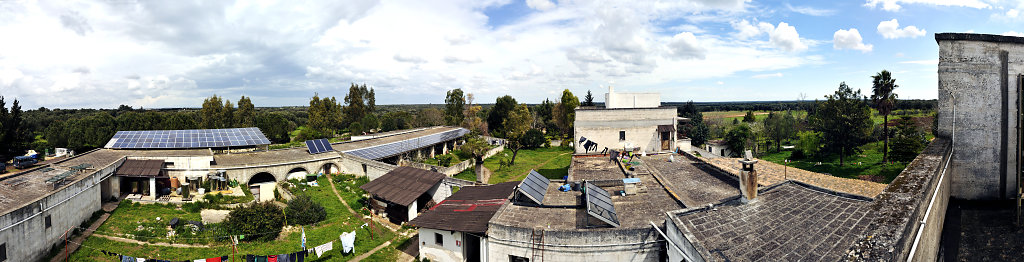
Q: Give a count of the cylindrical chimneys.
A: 1